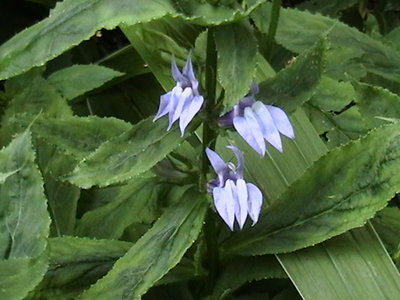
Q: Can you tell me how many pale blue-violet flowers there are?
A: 3